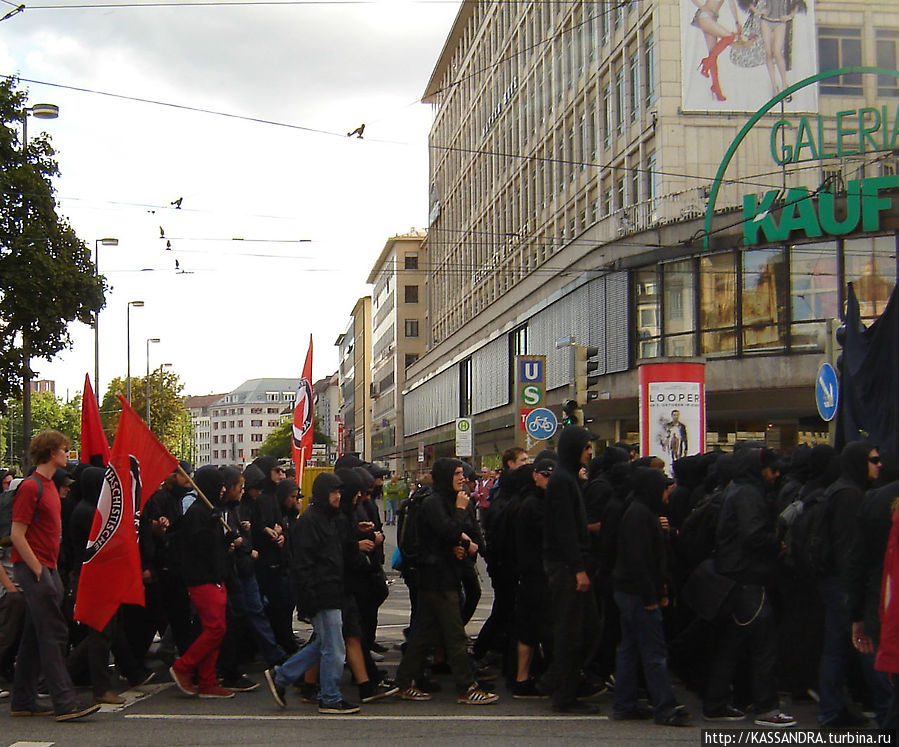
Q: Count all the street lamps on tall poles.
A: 5